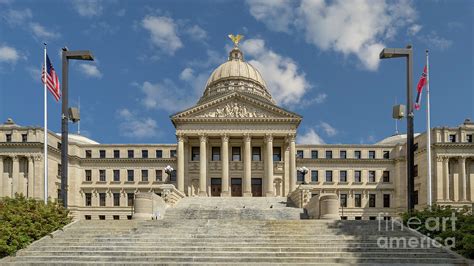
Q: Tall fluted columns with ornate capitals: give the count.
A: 6